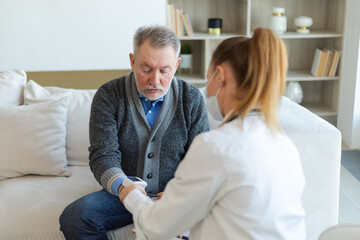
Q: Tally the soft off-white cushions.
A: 3